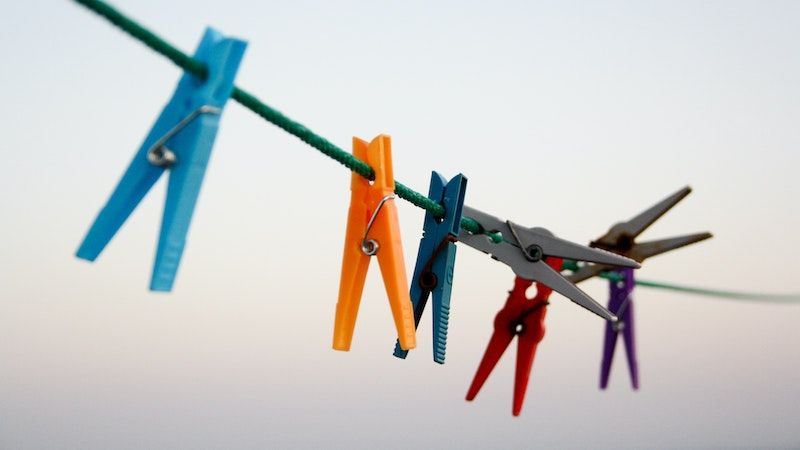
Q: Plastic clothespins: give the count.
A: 7